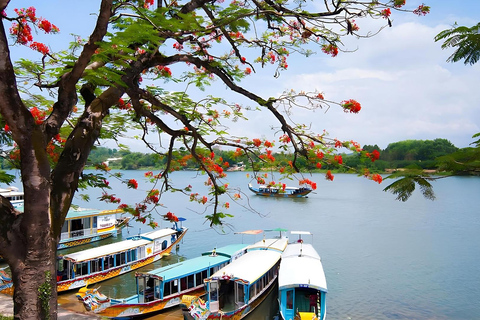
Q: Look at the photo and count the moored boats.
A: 6